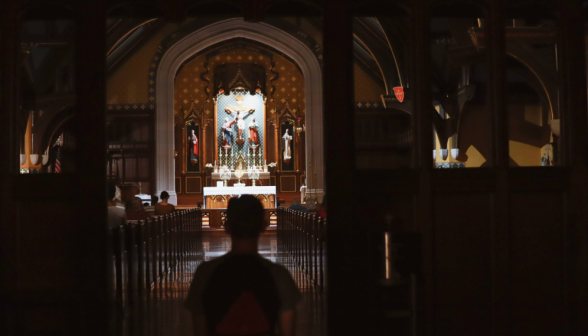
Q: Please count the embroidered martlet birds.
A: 0